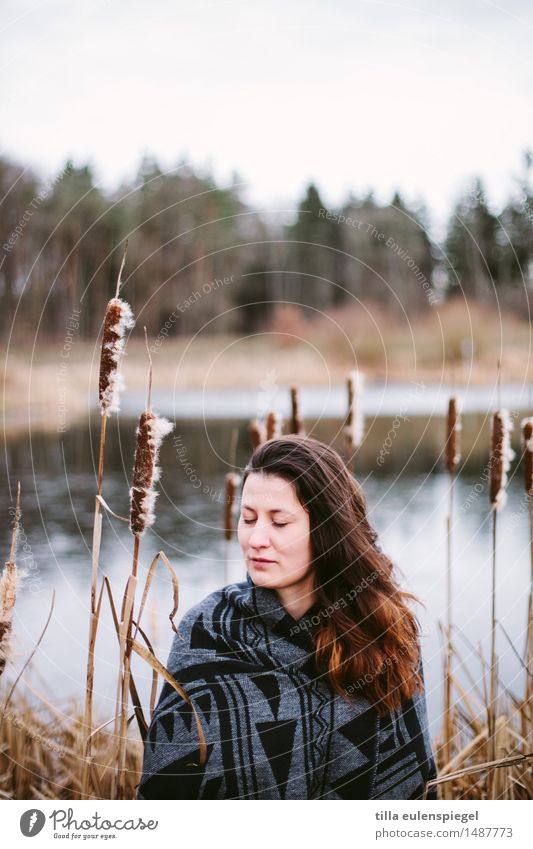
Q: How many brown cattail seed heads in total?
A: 11